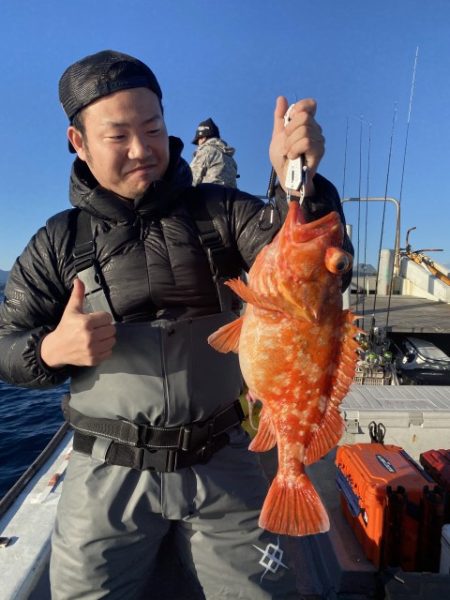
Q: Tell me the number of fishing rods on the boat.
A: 5